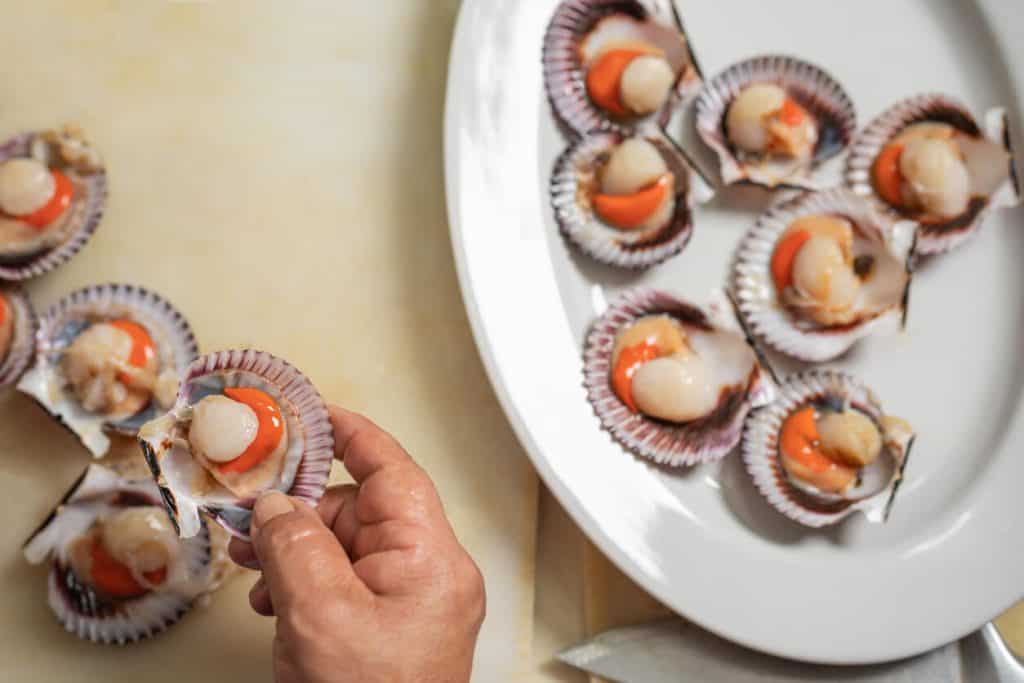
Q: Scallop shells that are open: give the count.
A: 12